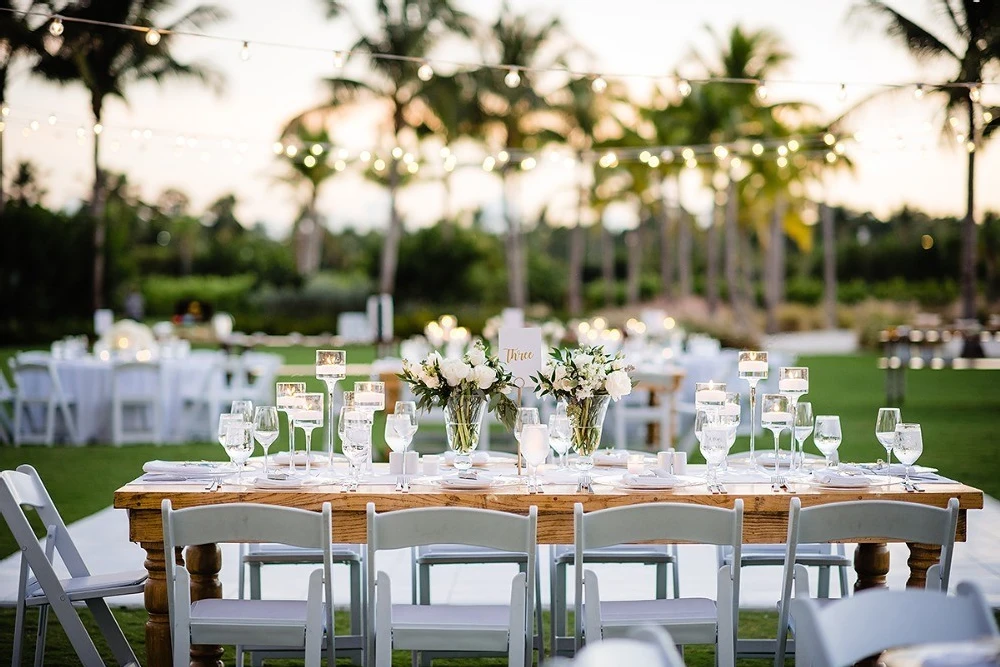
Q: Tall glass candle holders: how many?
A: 10